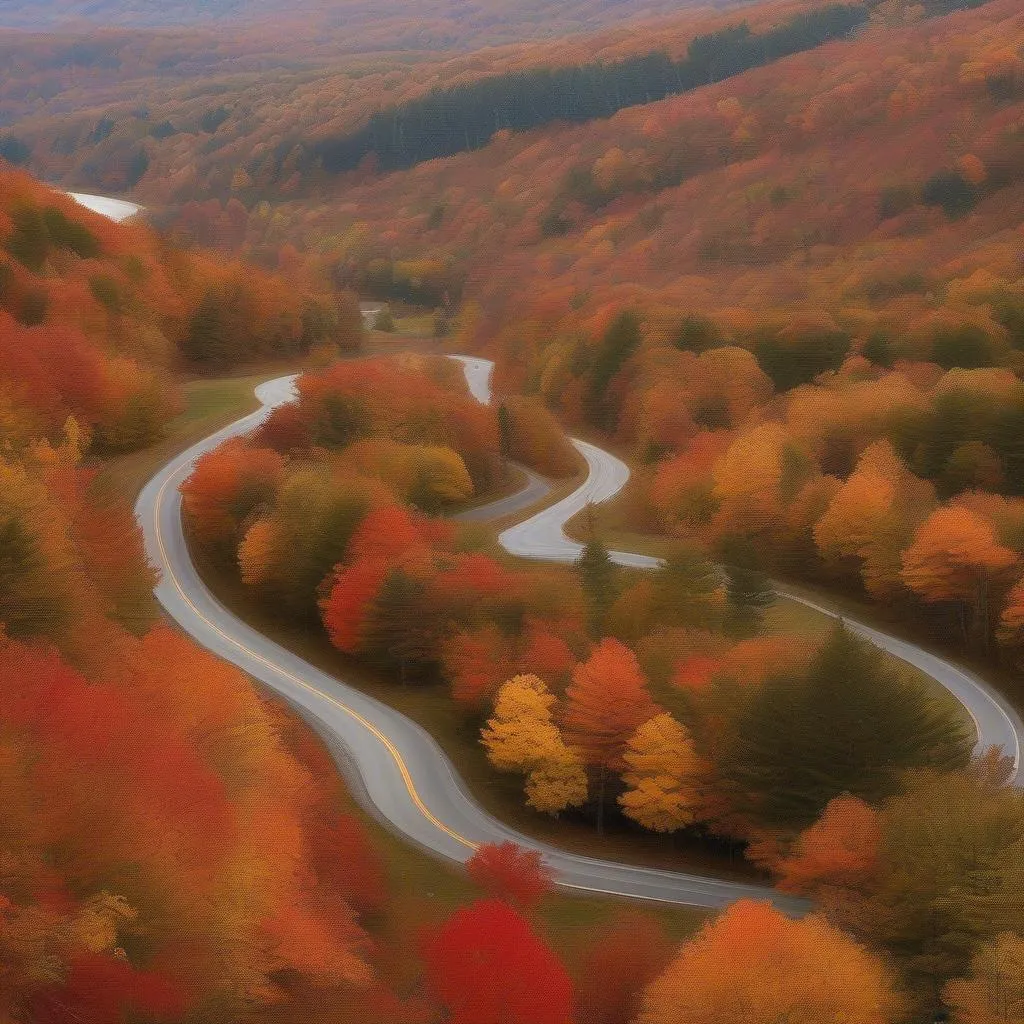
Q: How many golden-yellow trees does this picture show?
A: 2